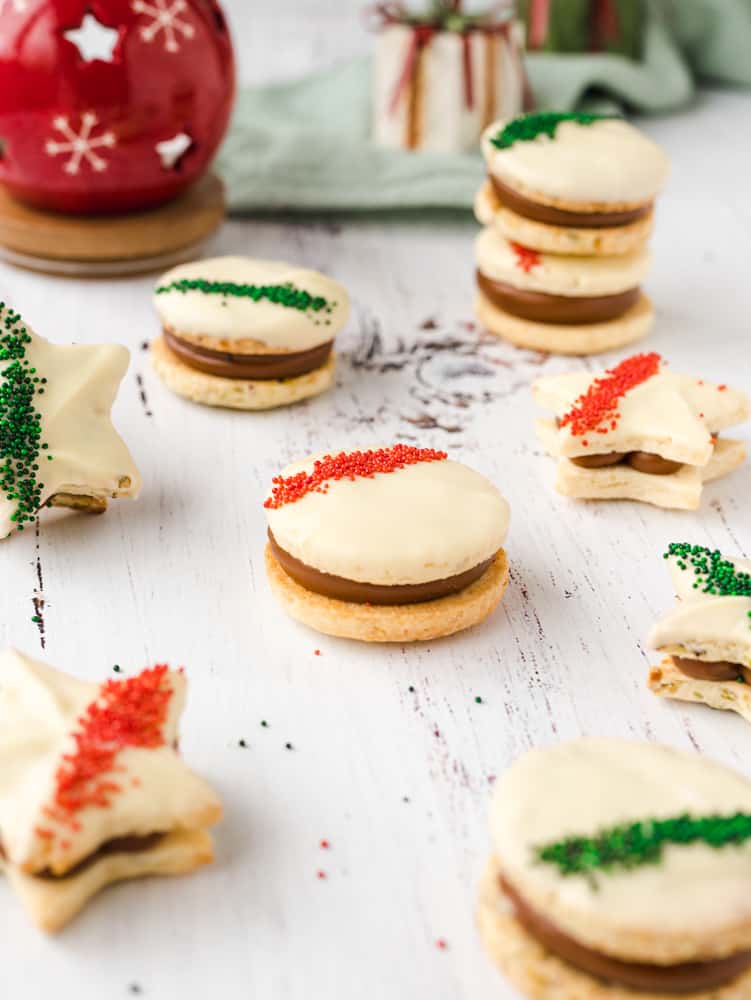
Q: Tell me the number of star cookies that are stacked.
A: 0